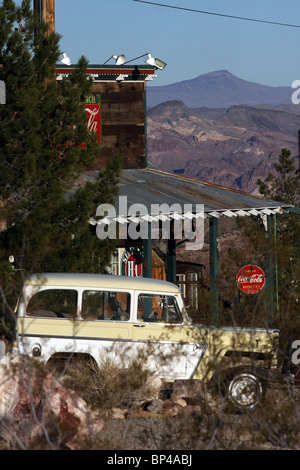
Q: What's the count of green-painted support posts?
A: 4